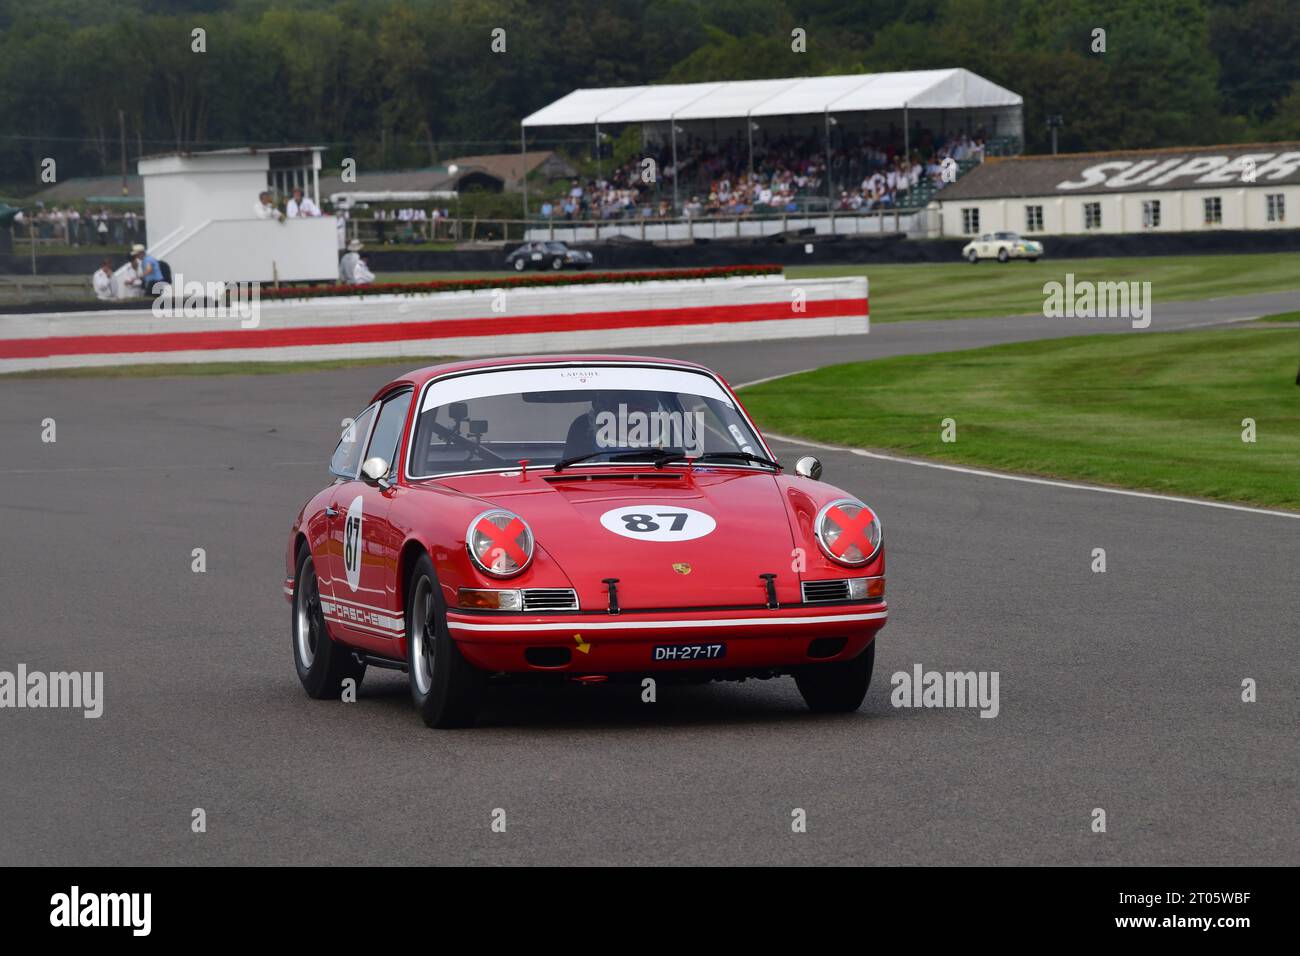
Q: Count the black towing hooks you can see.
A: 2